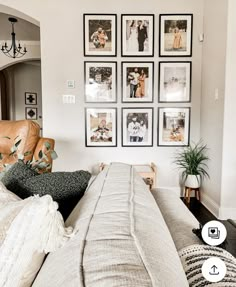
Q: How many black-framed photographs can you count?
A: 9